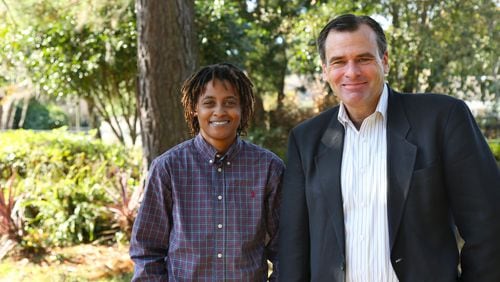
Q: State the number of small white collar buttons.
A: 2